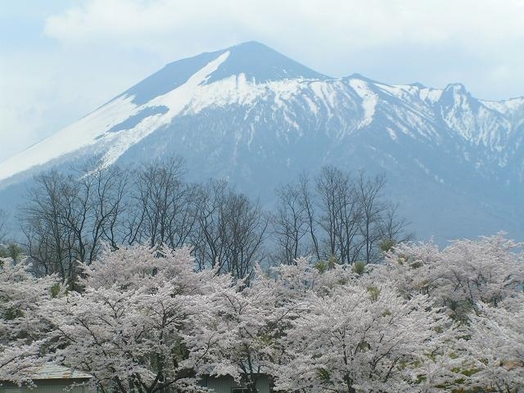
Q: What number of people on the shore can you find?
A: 0